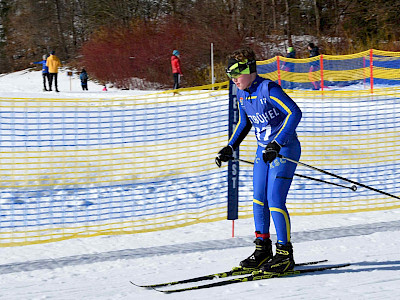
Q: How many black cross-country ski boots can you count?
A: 2